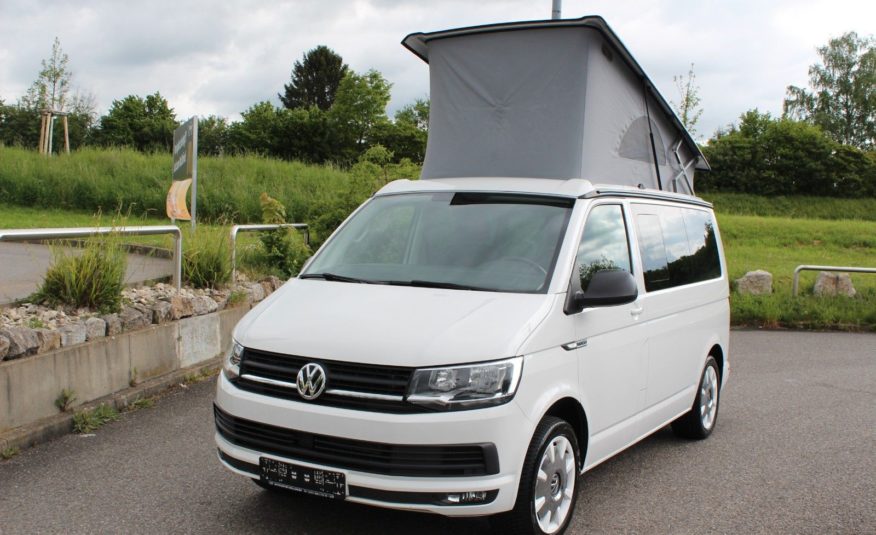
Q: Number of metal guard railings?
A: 3